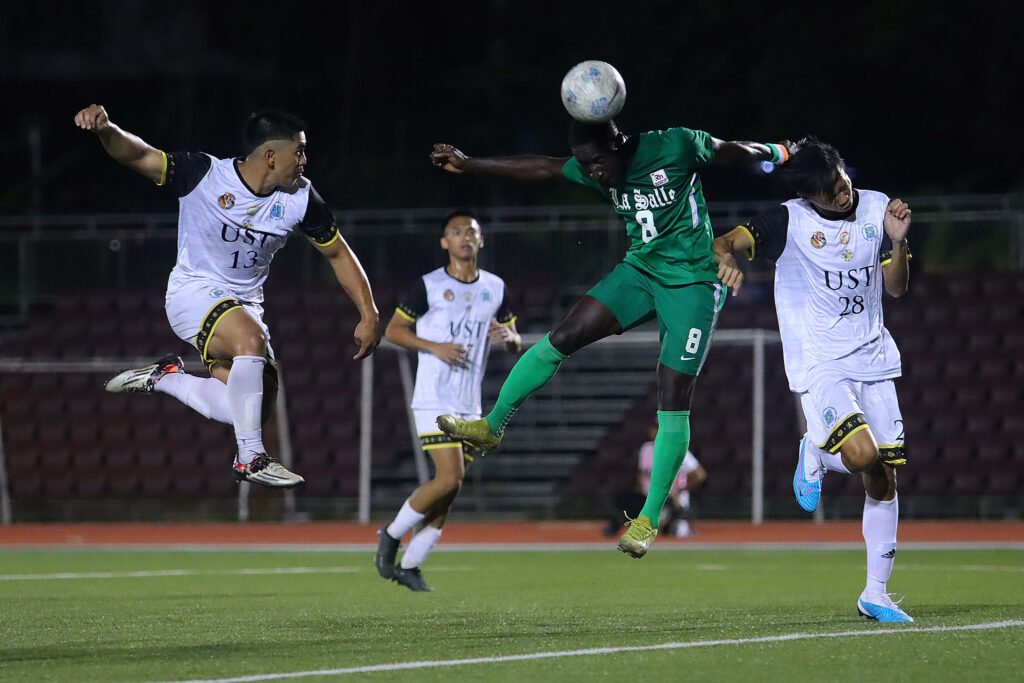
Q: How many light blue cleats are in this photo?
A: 2